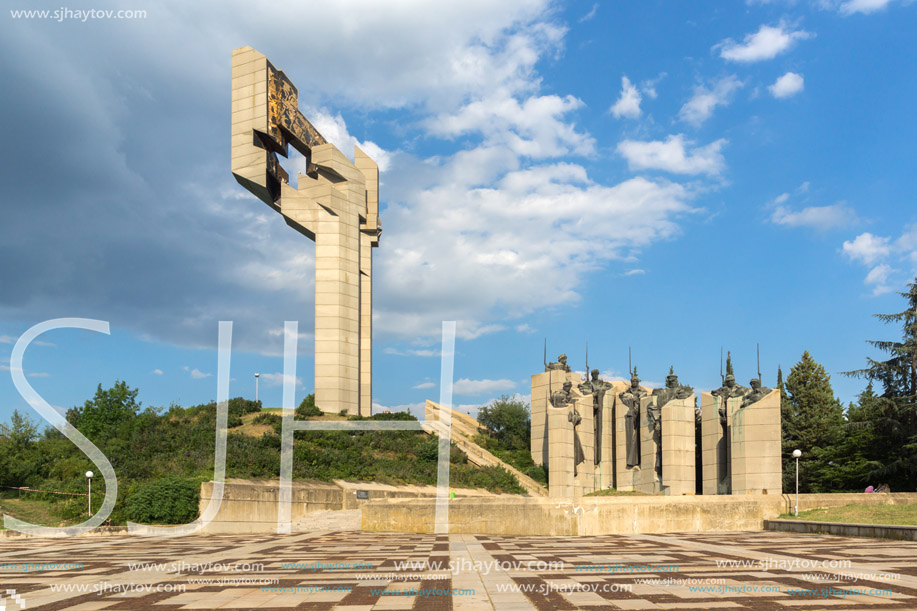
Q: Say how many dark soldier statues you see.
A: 7